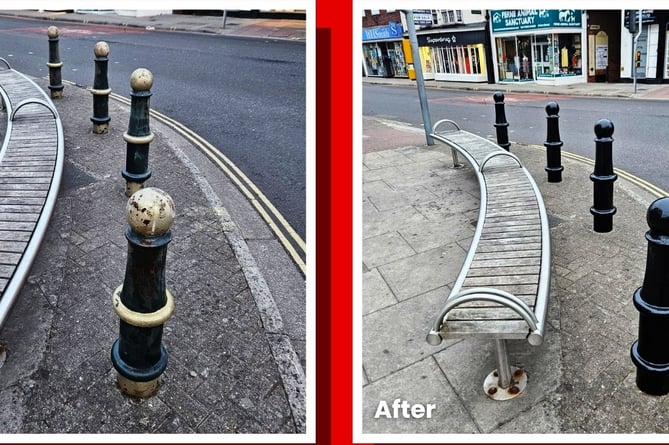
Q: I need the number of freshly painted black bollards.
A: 4